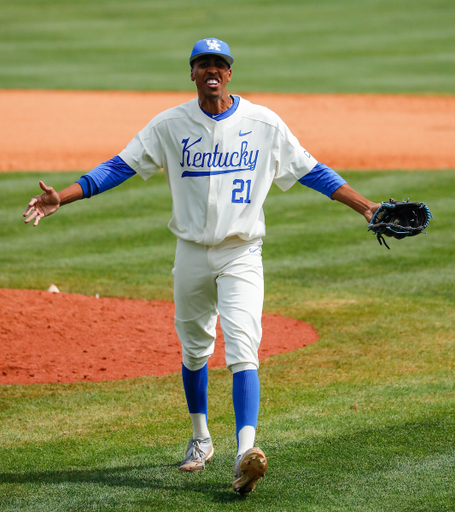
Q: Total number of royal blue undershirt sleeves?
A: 2